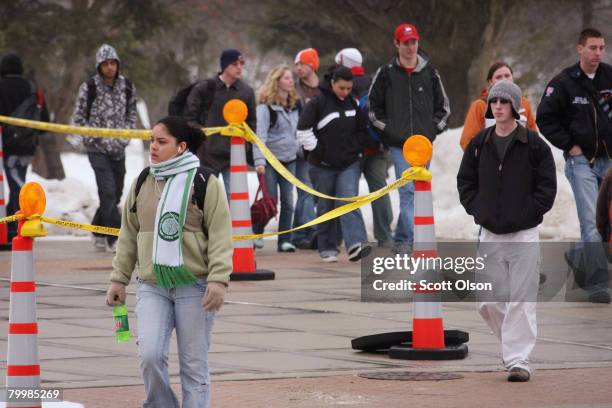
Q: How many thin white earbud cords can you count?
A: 1